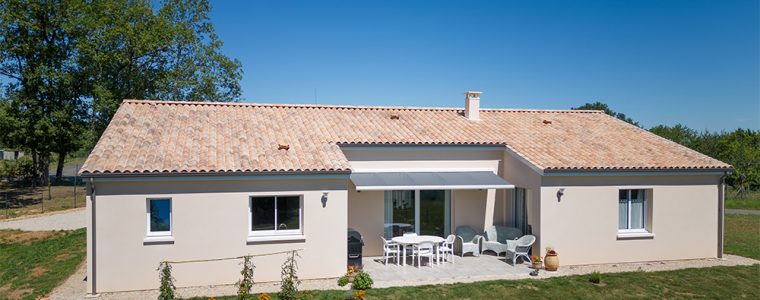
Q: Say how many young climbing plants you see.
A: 3